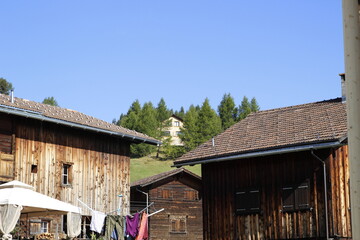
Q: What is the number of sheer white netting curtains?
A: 2